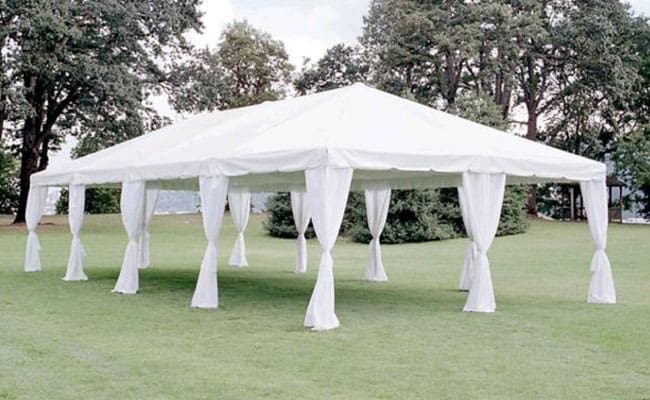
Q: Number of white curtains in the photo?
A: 12